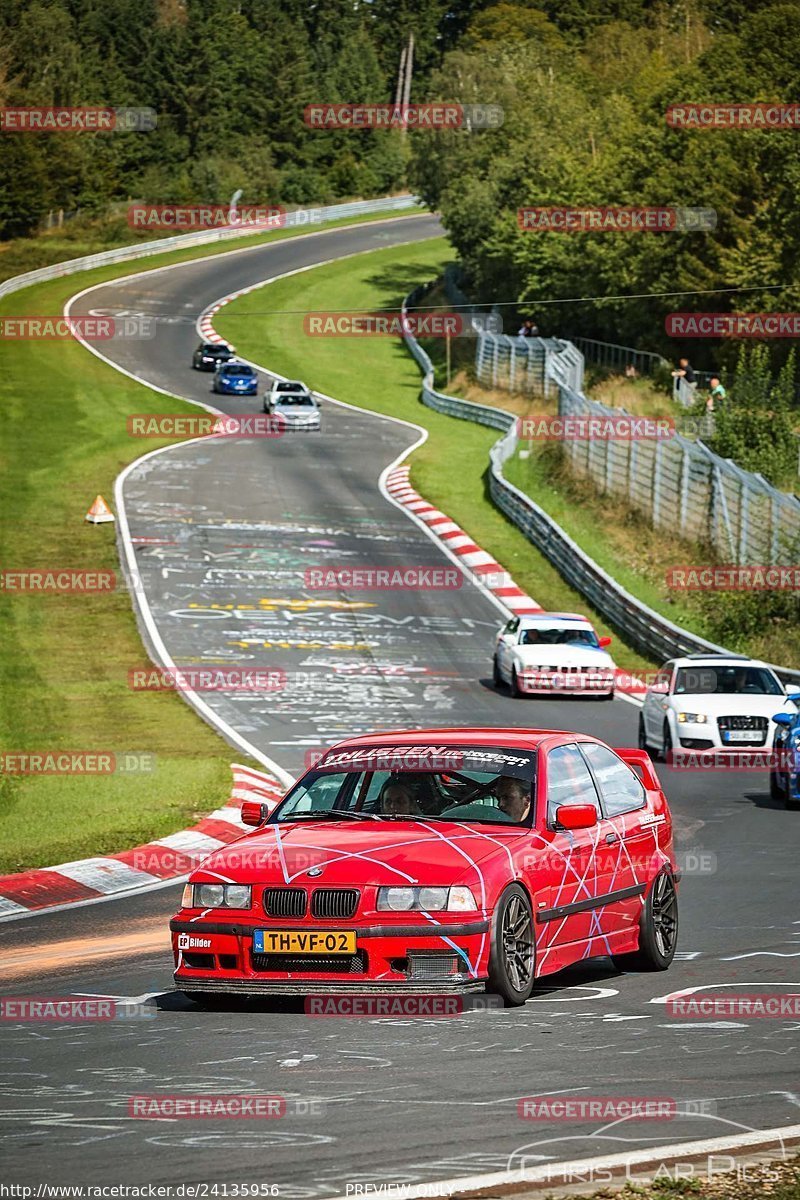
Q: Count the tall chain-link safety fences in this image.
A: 1